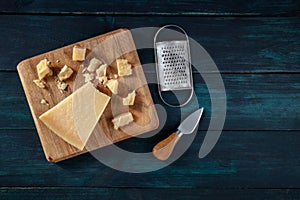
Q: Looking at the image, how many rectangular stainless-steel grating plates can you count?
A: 1